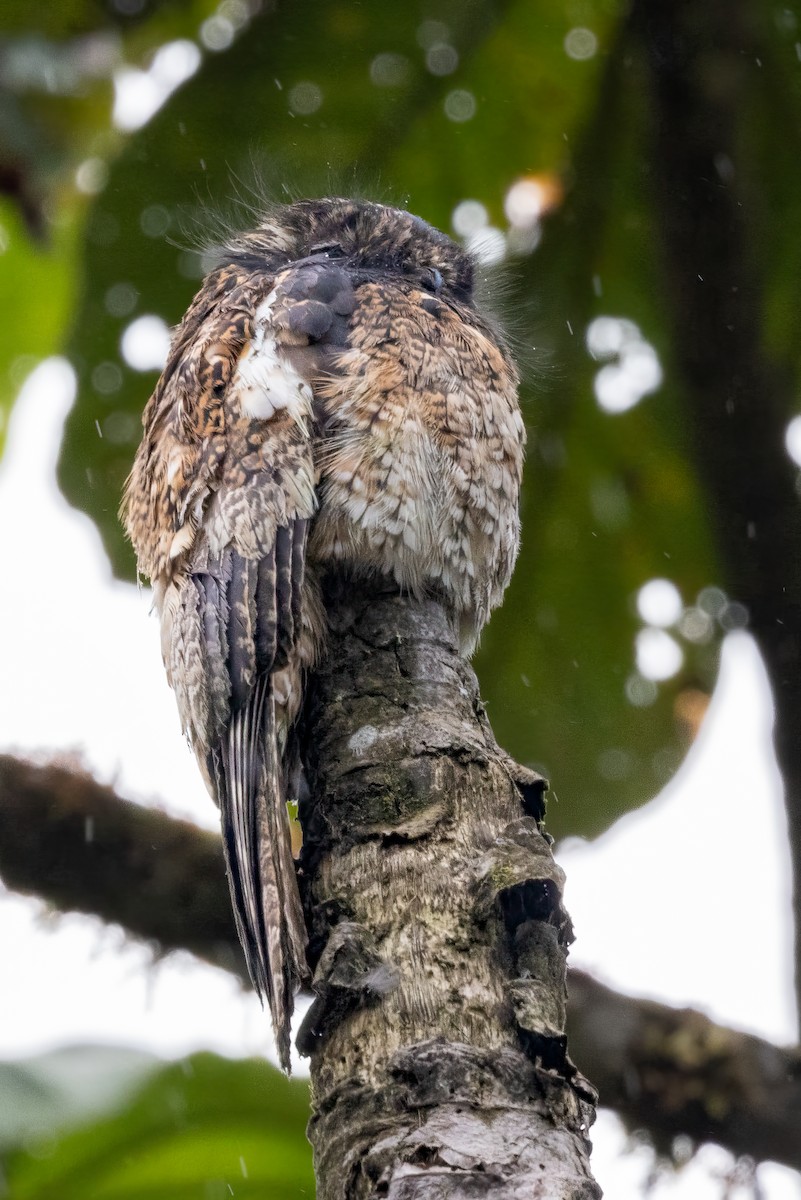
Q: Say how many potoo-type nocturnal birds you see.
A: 1